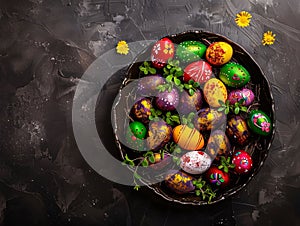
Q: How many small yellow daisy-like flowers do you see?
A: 3